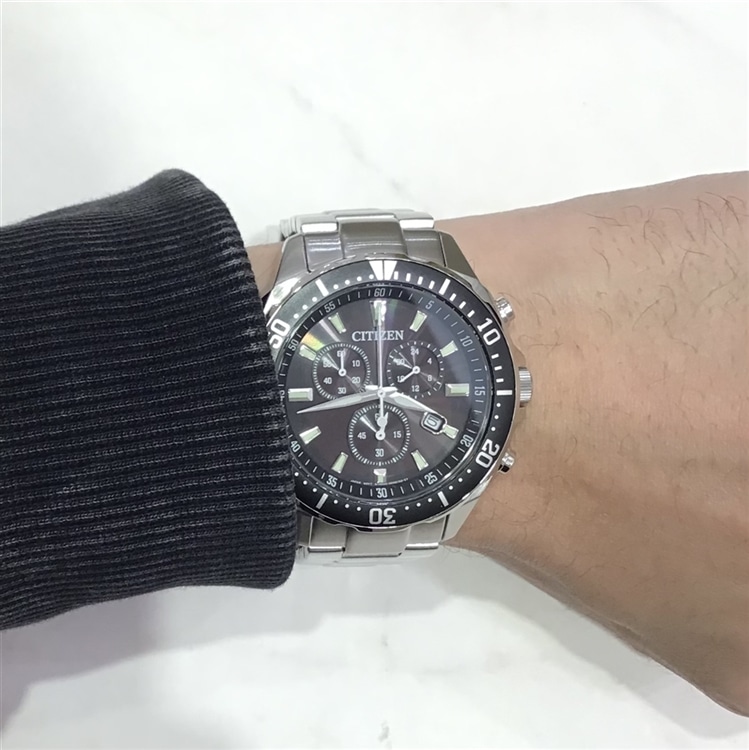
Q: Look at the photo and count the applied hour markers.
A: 12